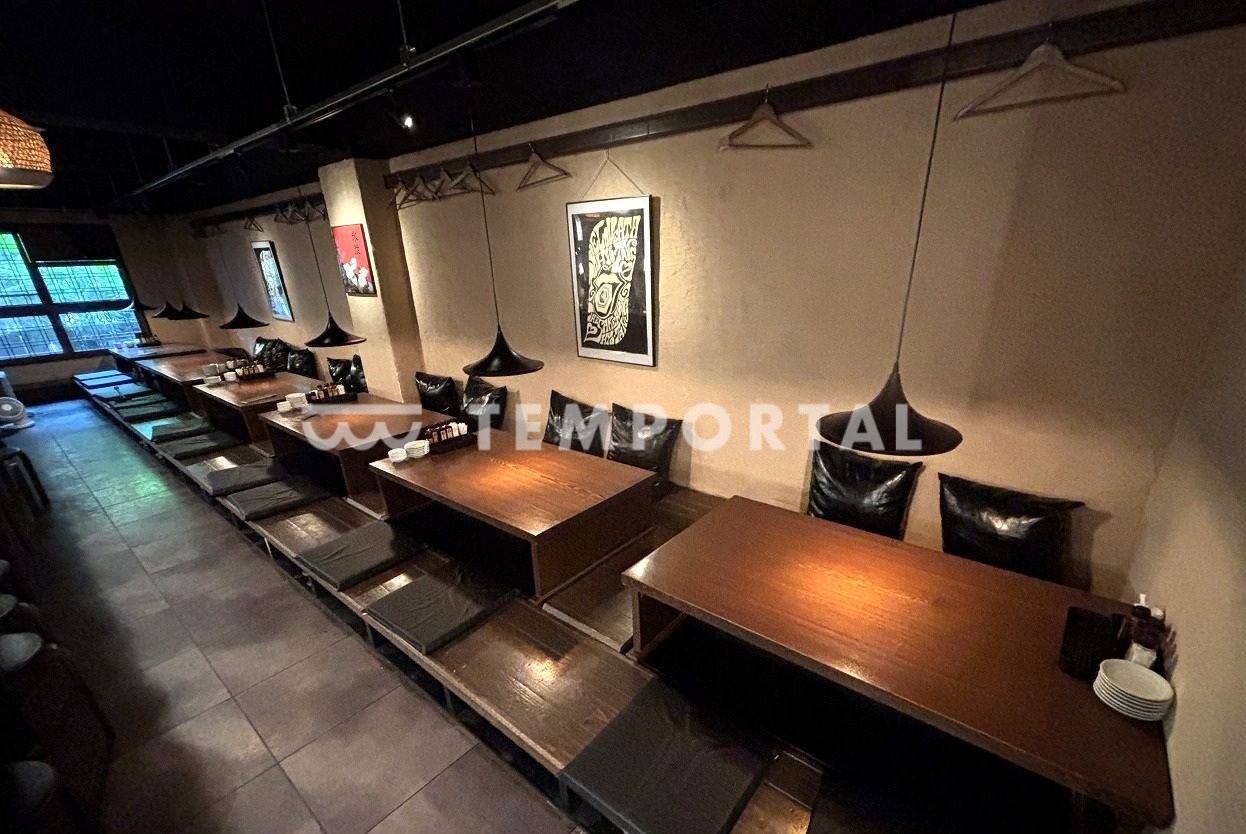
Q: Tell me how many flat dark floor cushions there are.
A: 11